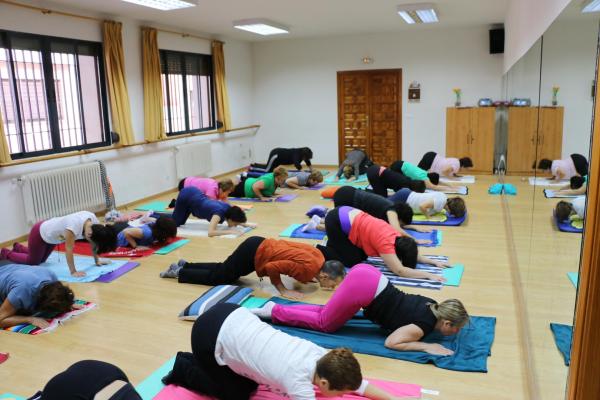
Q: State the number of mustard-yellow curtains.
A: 4